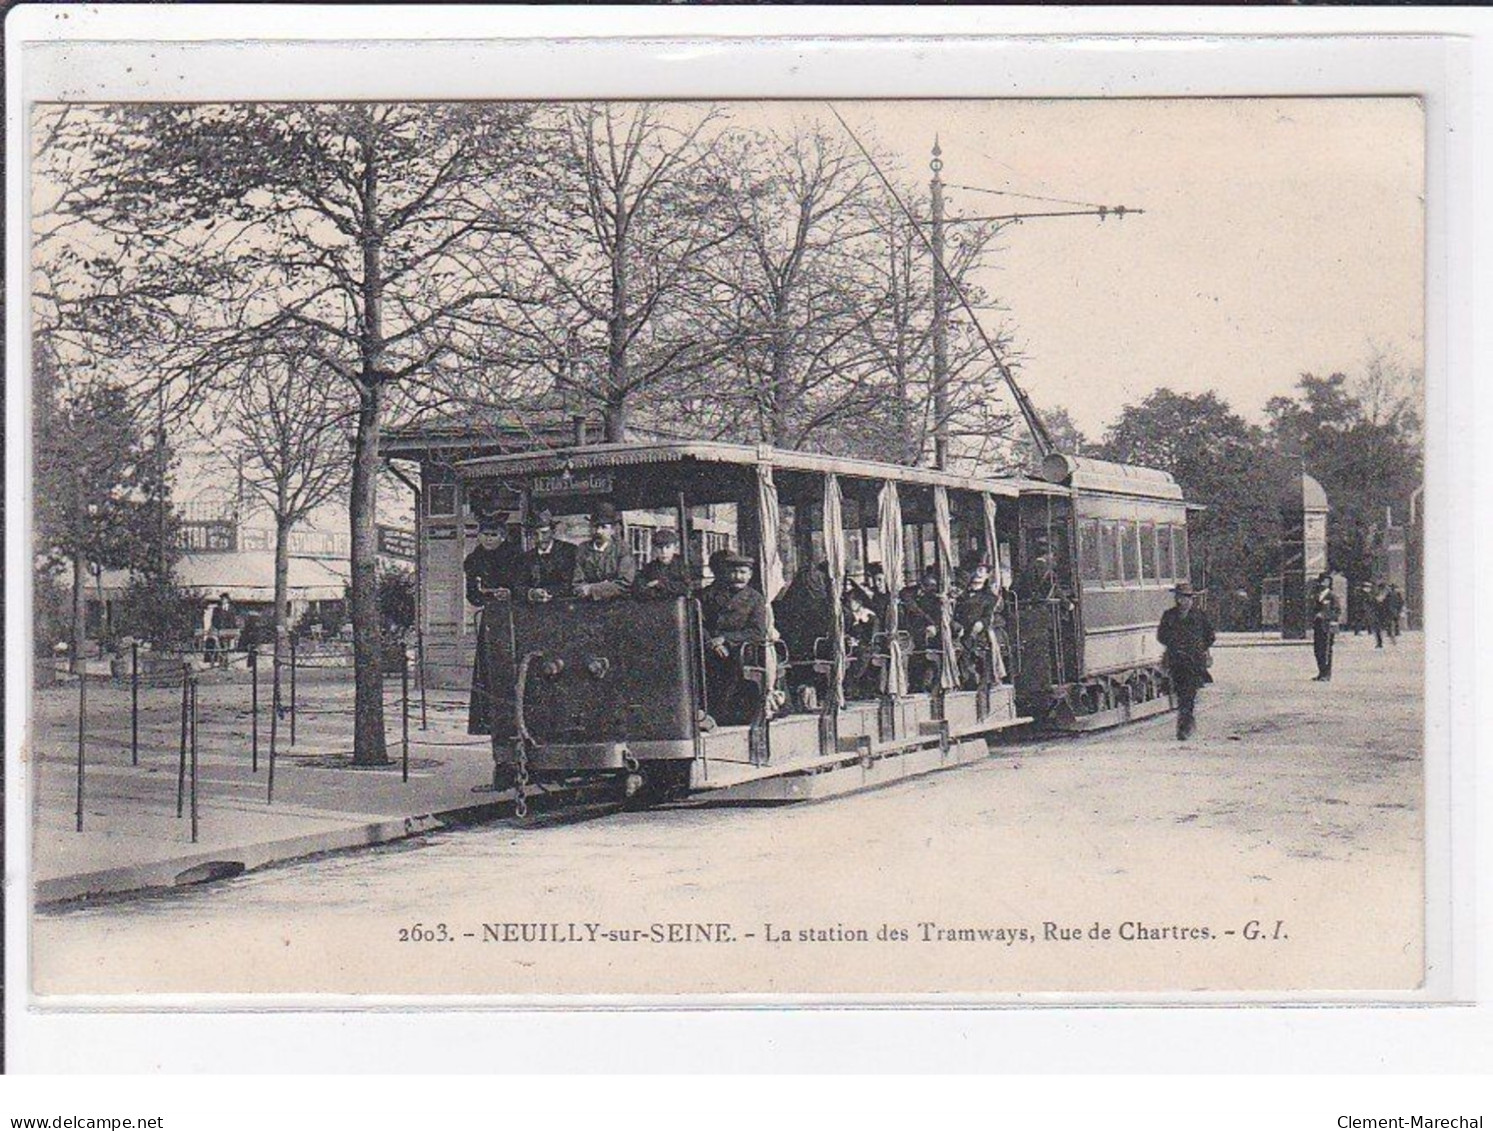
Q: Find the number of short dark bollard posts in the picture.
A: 9